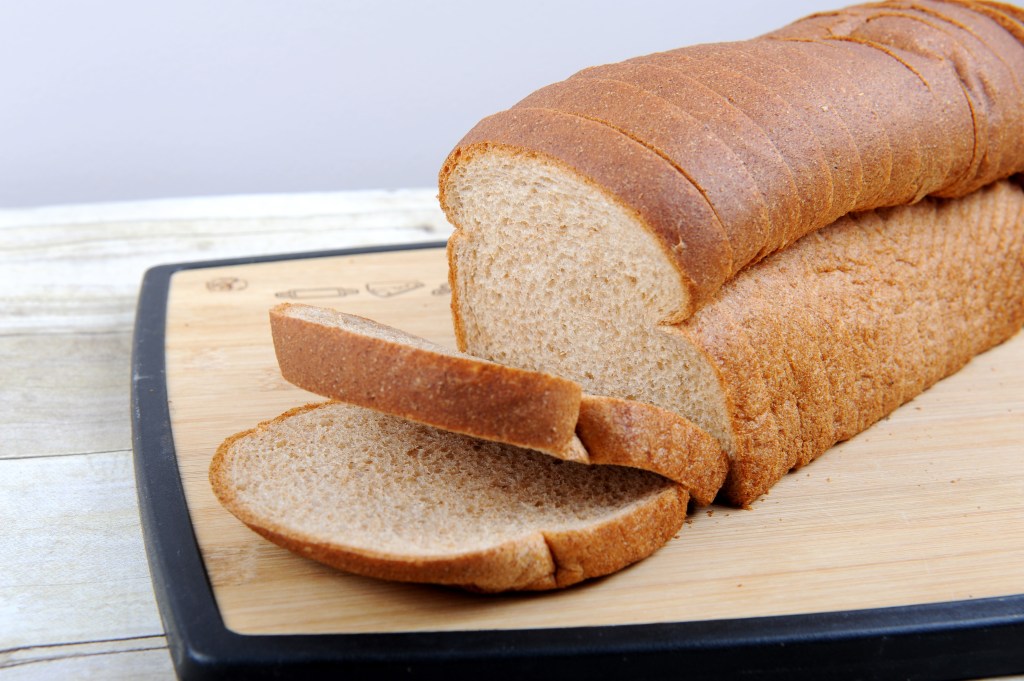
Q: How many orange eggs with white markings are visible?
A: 0